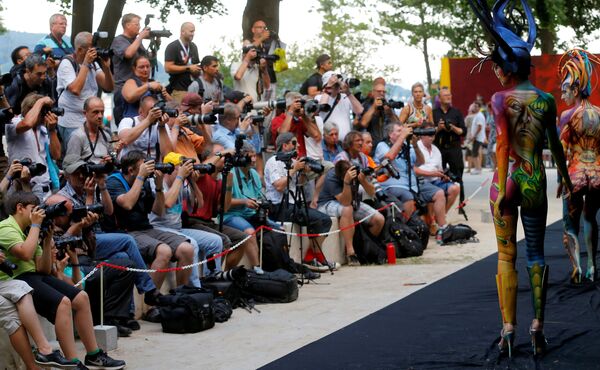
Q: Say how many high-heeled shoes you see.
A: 4